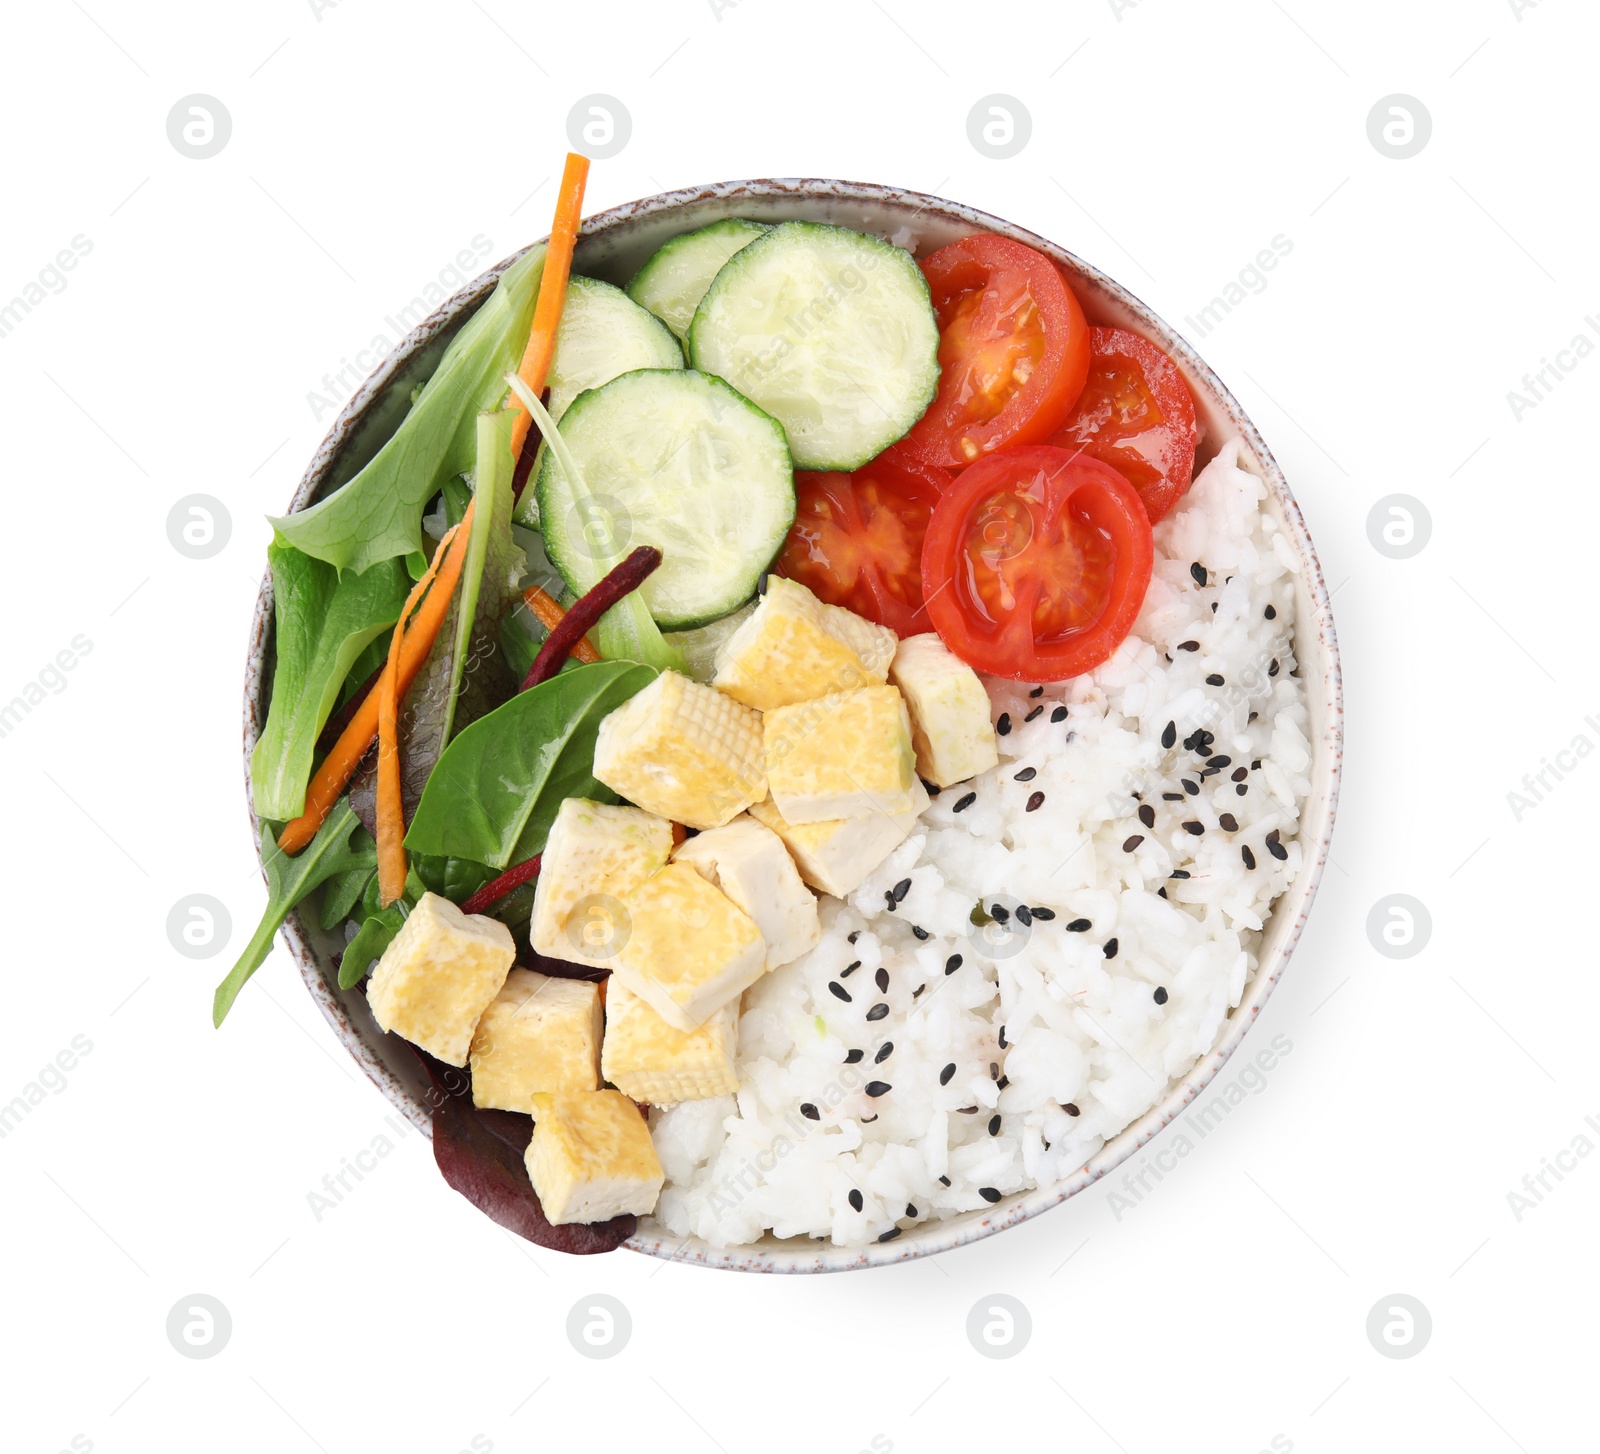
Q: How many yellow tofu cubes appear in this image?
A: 12